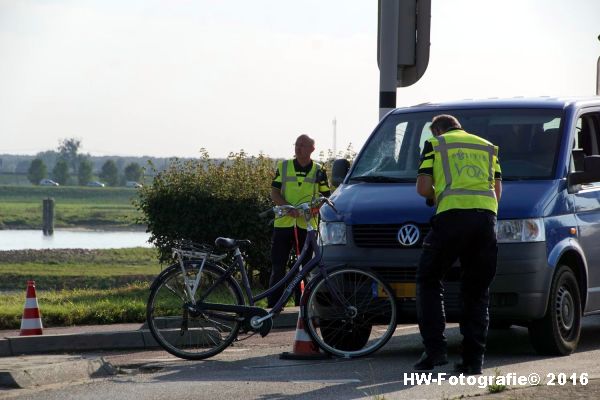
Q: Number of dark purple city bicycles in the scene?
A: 1